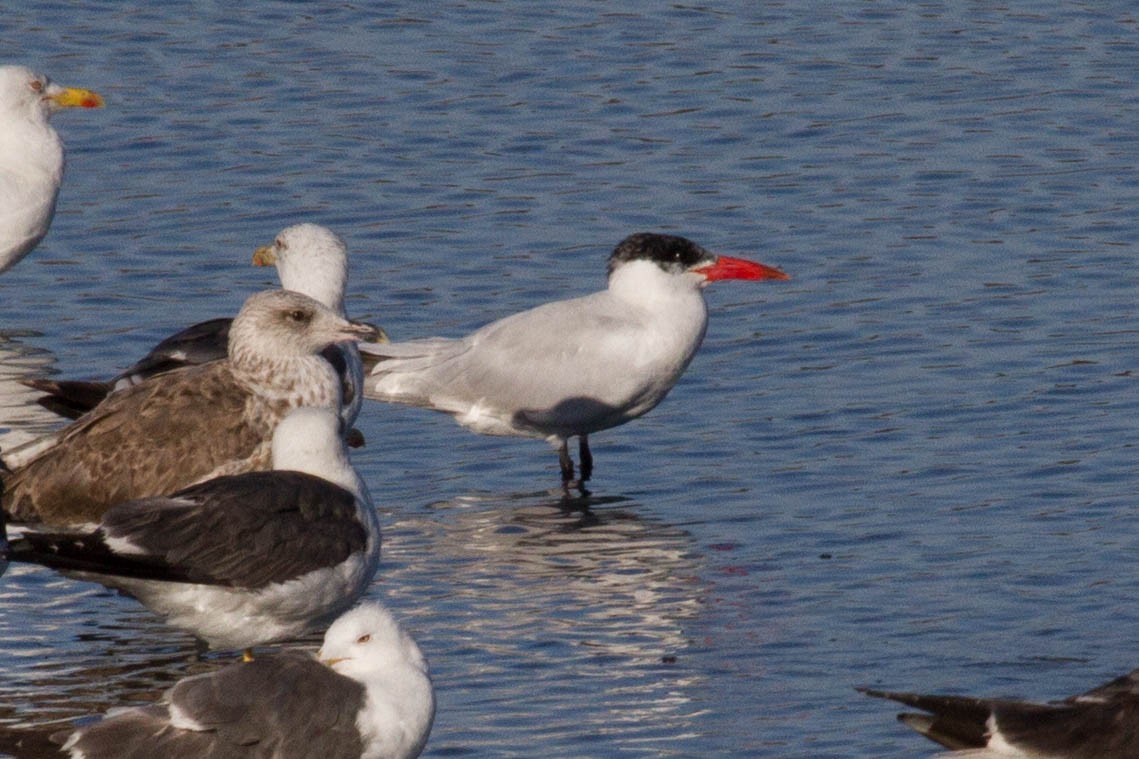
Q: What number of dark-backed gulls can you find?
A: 4